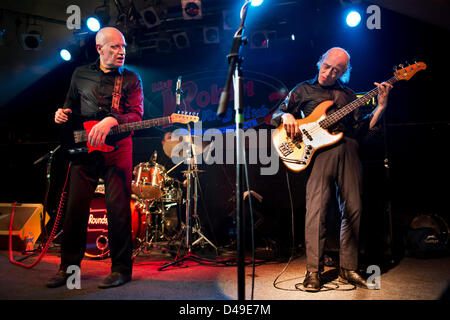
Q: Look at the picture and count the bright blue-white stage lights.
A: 4